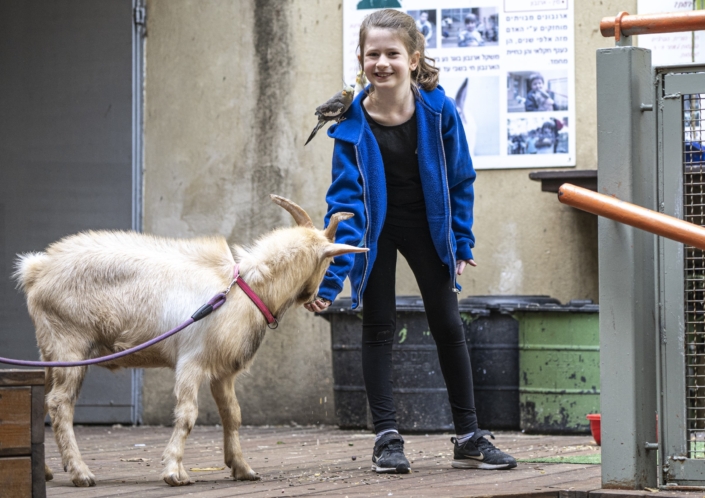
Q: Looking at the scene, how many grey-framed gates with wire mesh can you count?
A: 1